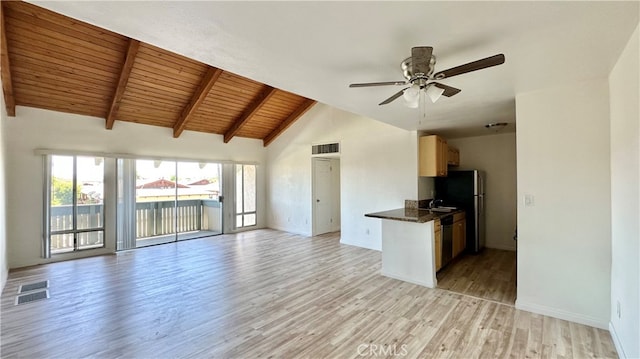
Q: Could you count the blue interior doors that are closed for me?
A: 0